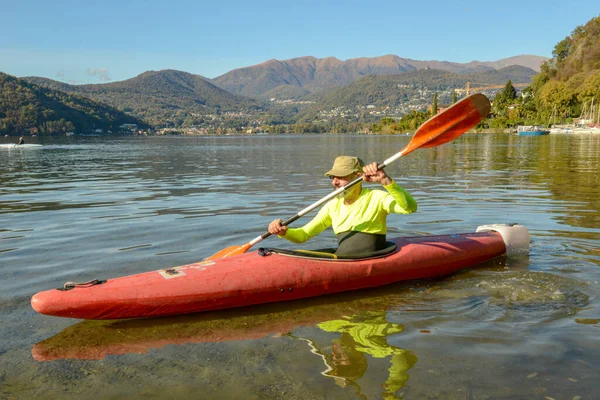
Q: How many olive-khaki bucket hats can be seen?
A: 1